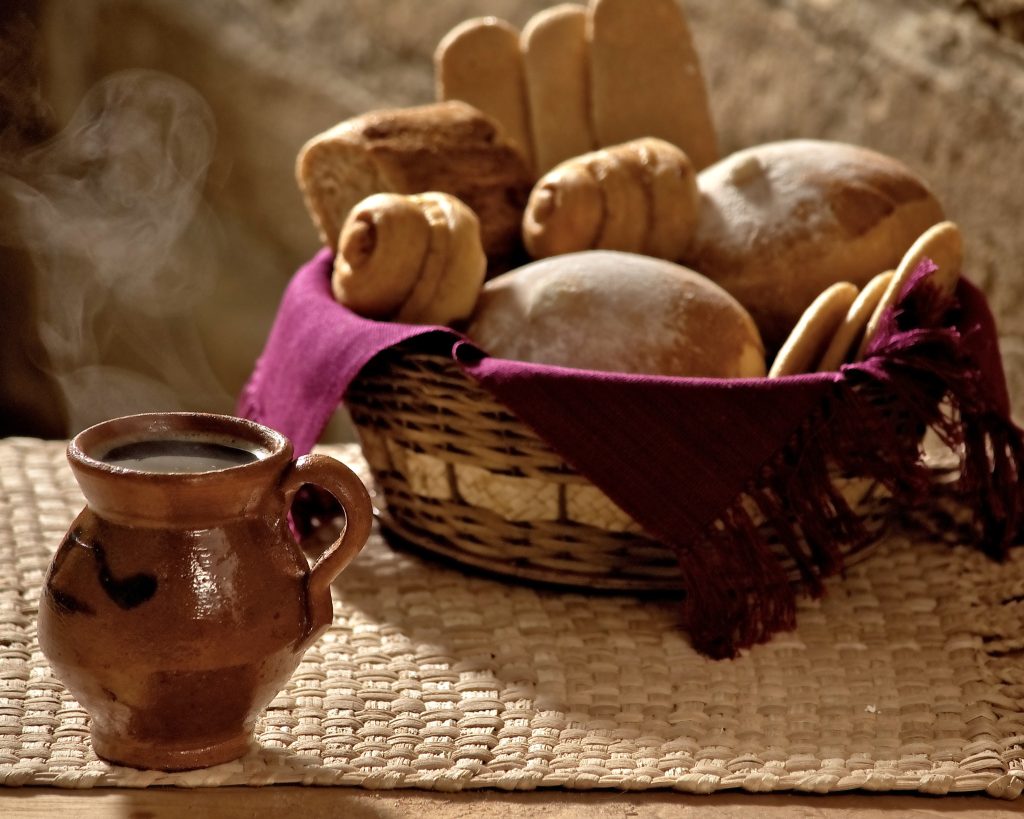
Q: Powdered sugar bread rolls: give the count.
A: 2